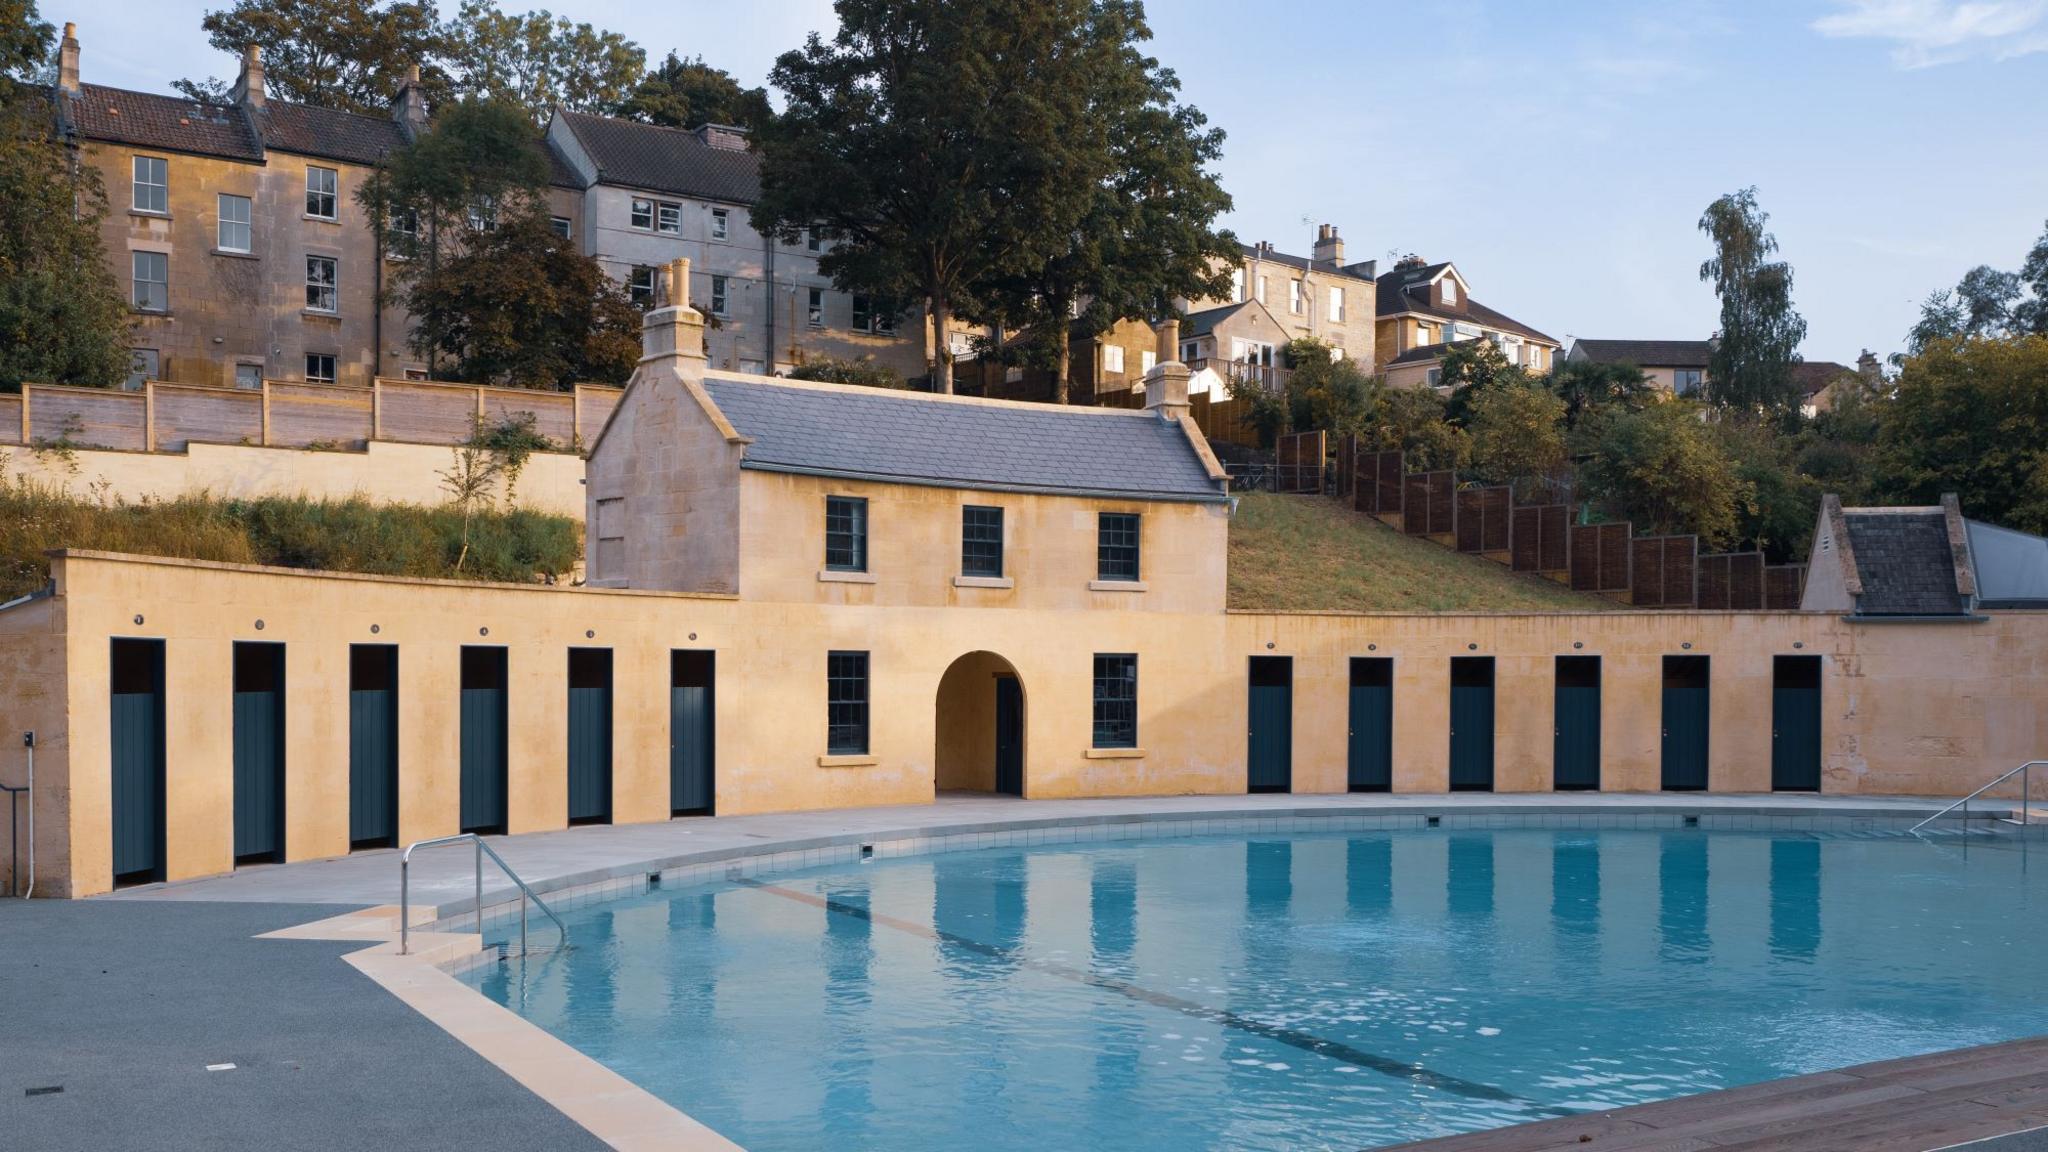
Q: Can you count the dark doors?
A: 13